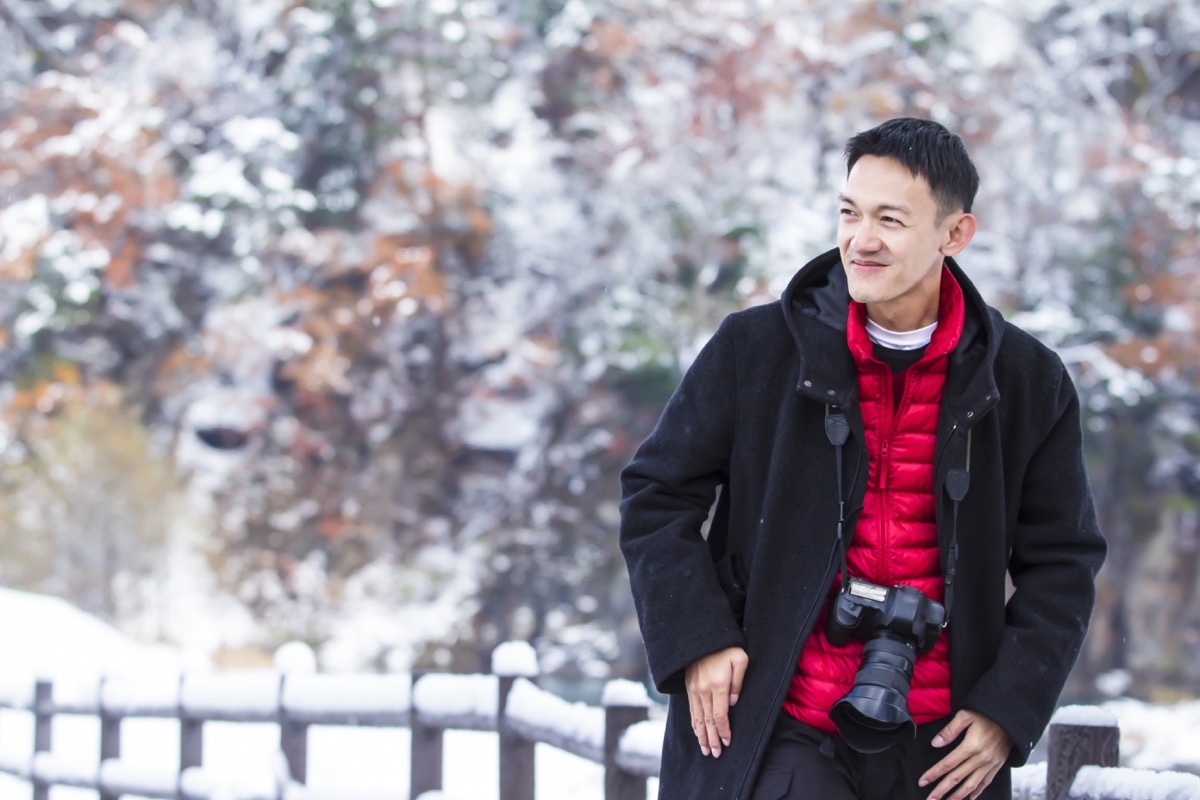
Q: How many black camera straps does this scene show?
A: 2